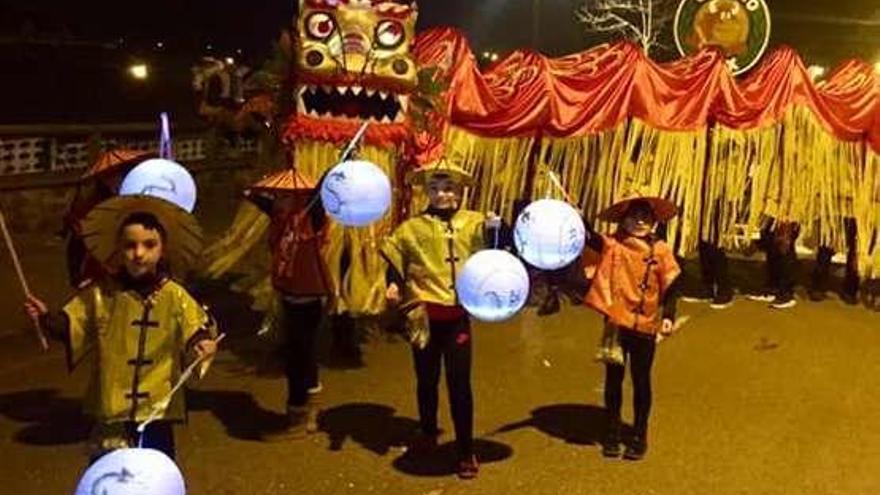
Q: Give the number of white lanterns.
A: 5